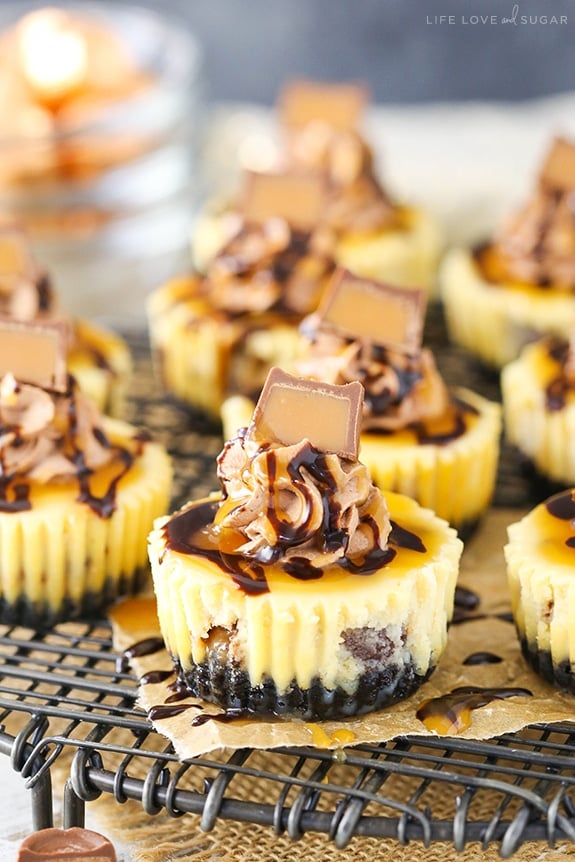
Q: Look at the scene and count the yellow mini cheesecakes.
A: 9